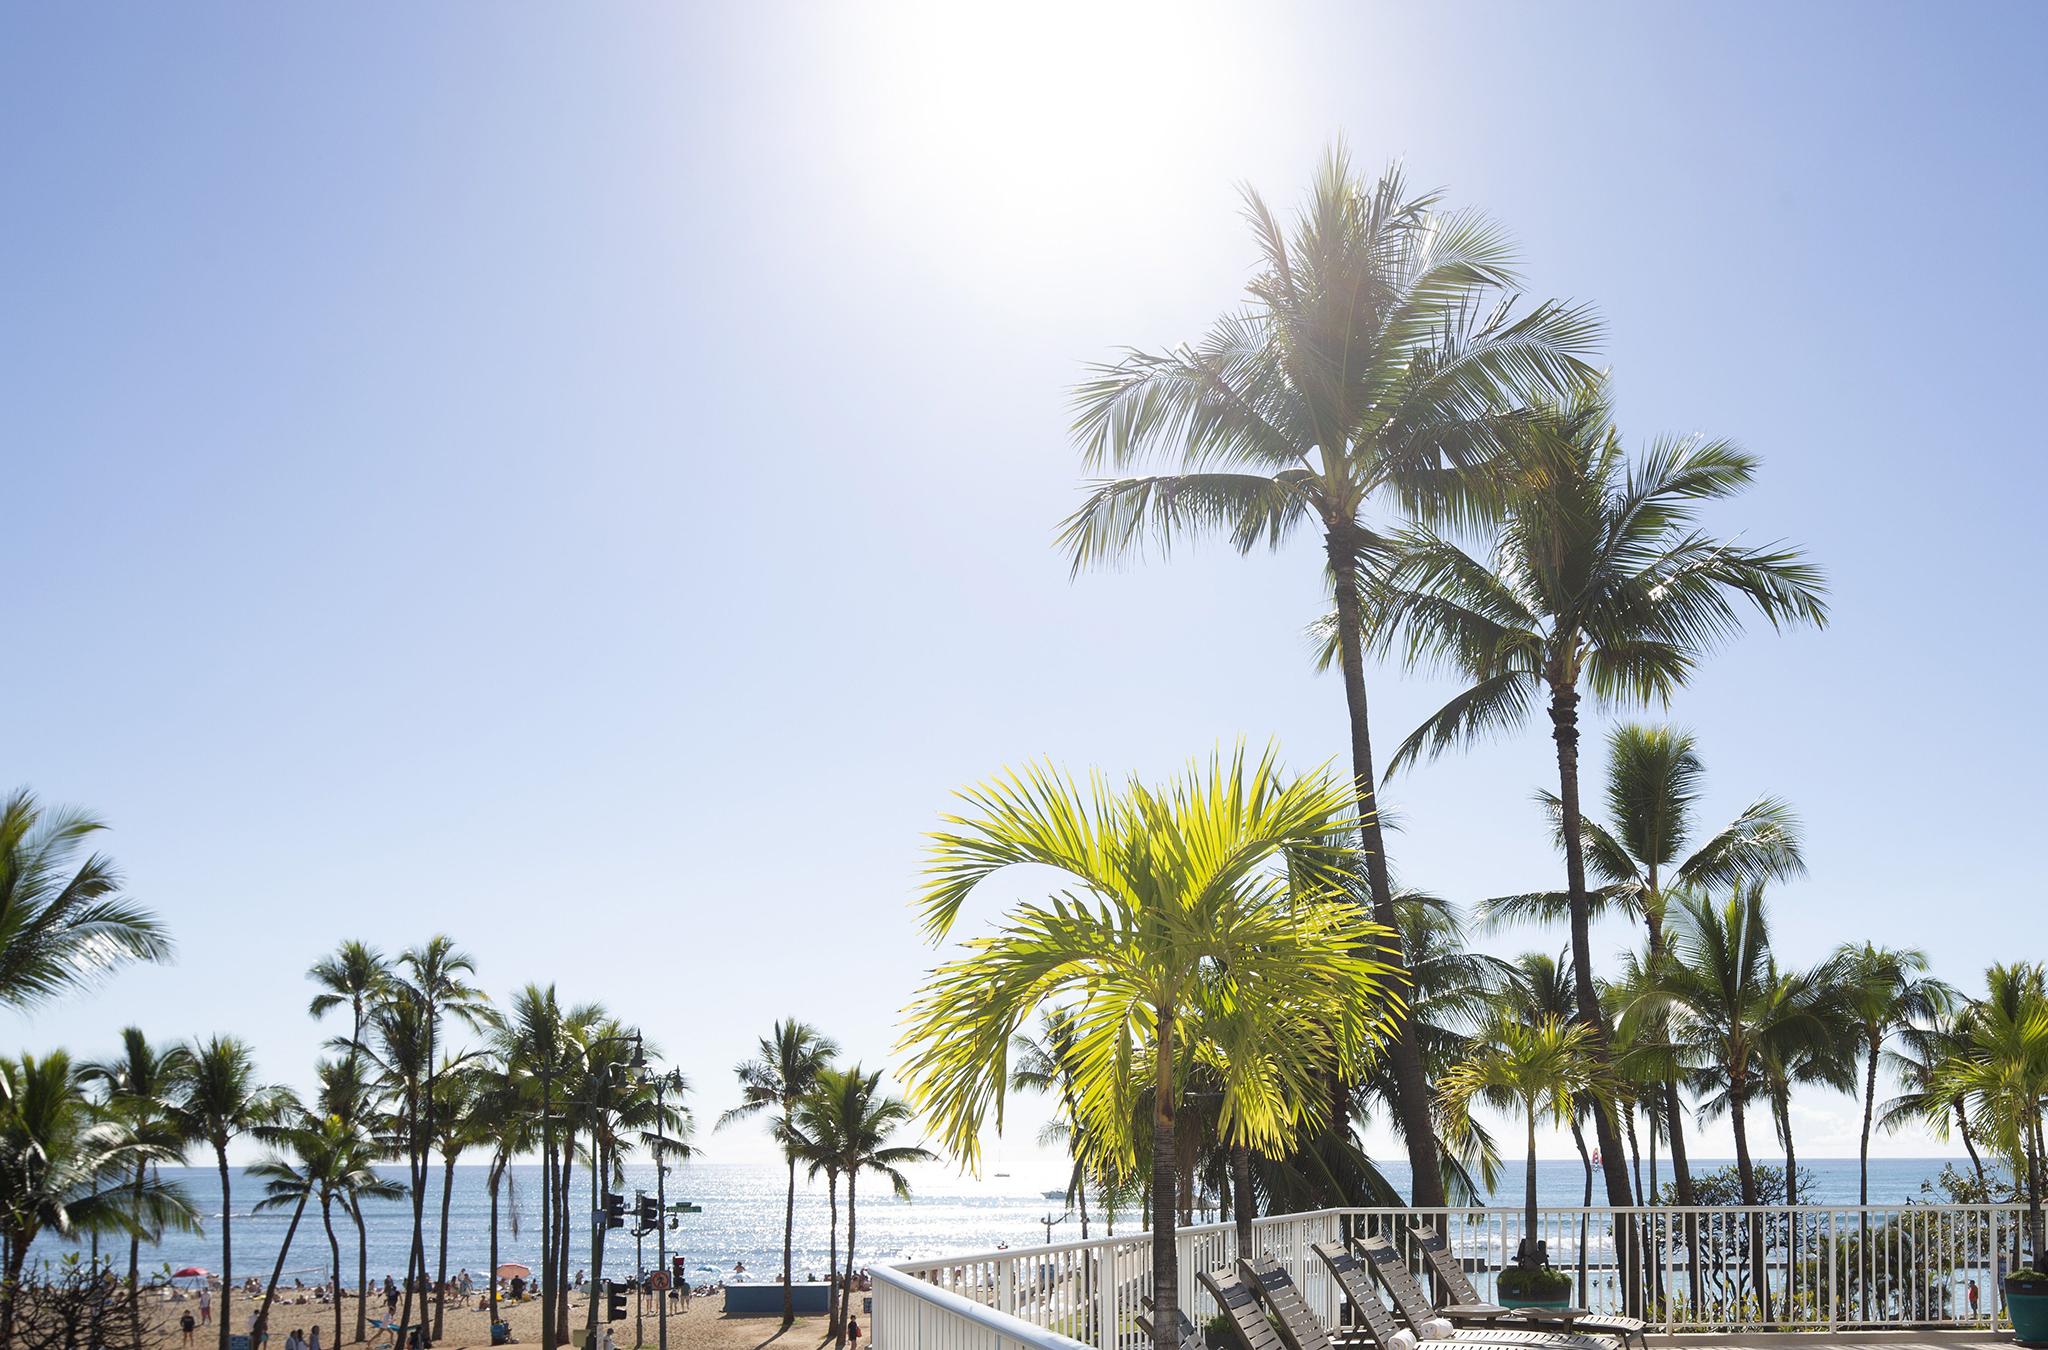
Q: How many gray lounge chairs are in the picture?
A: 6